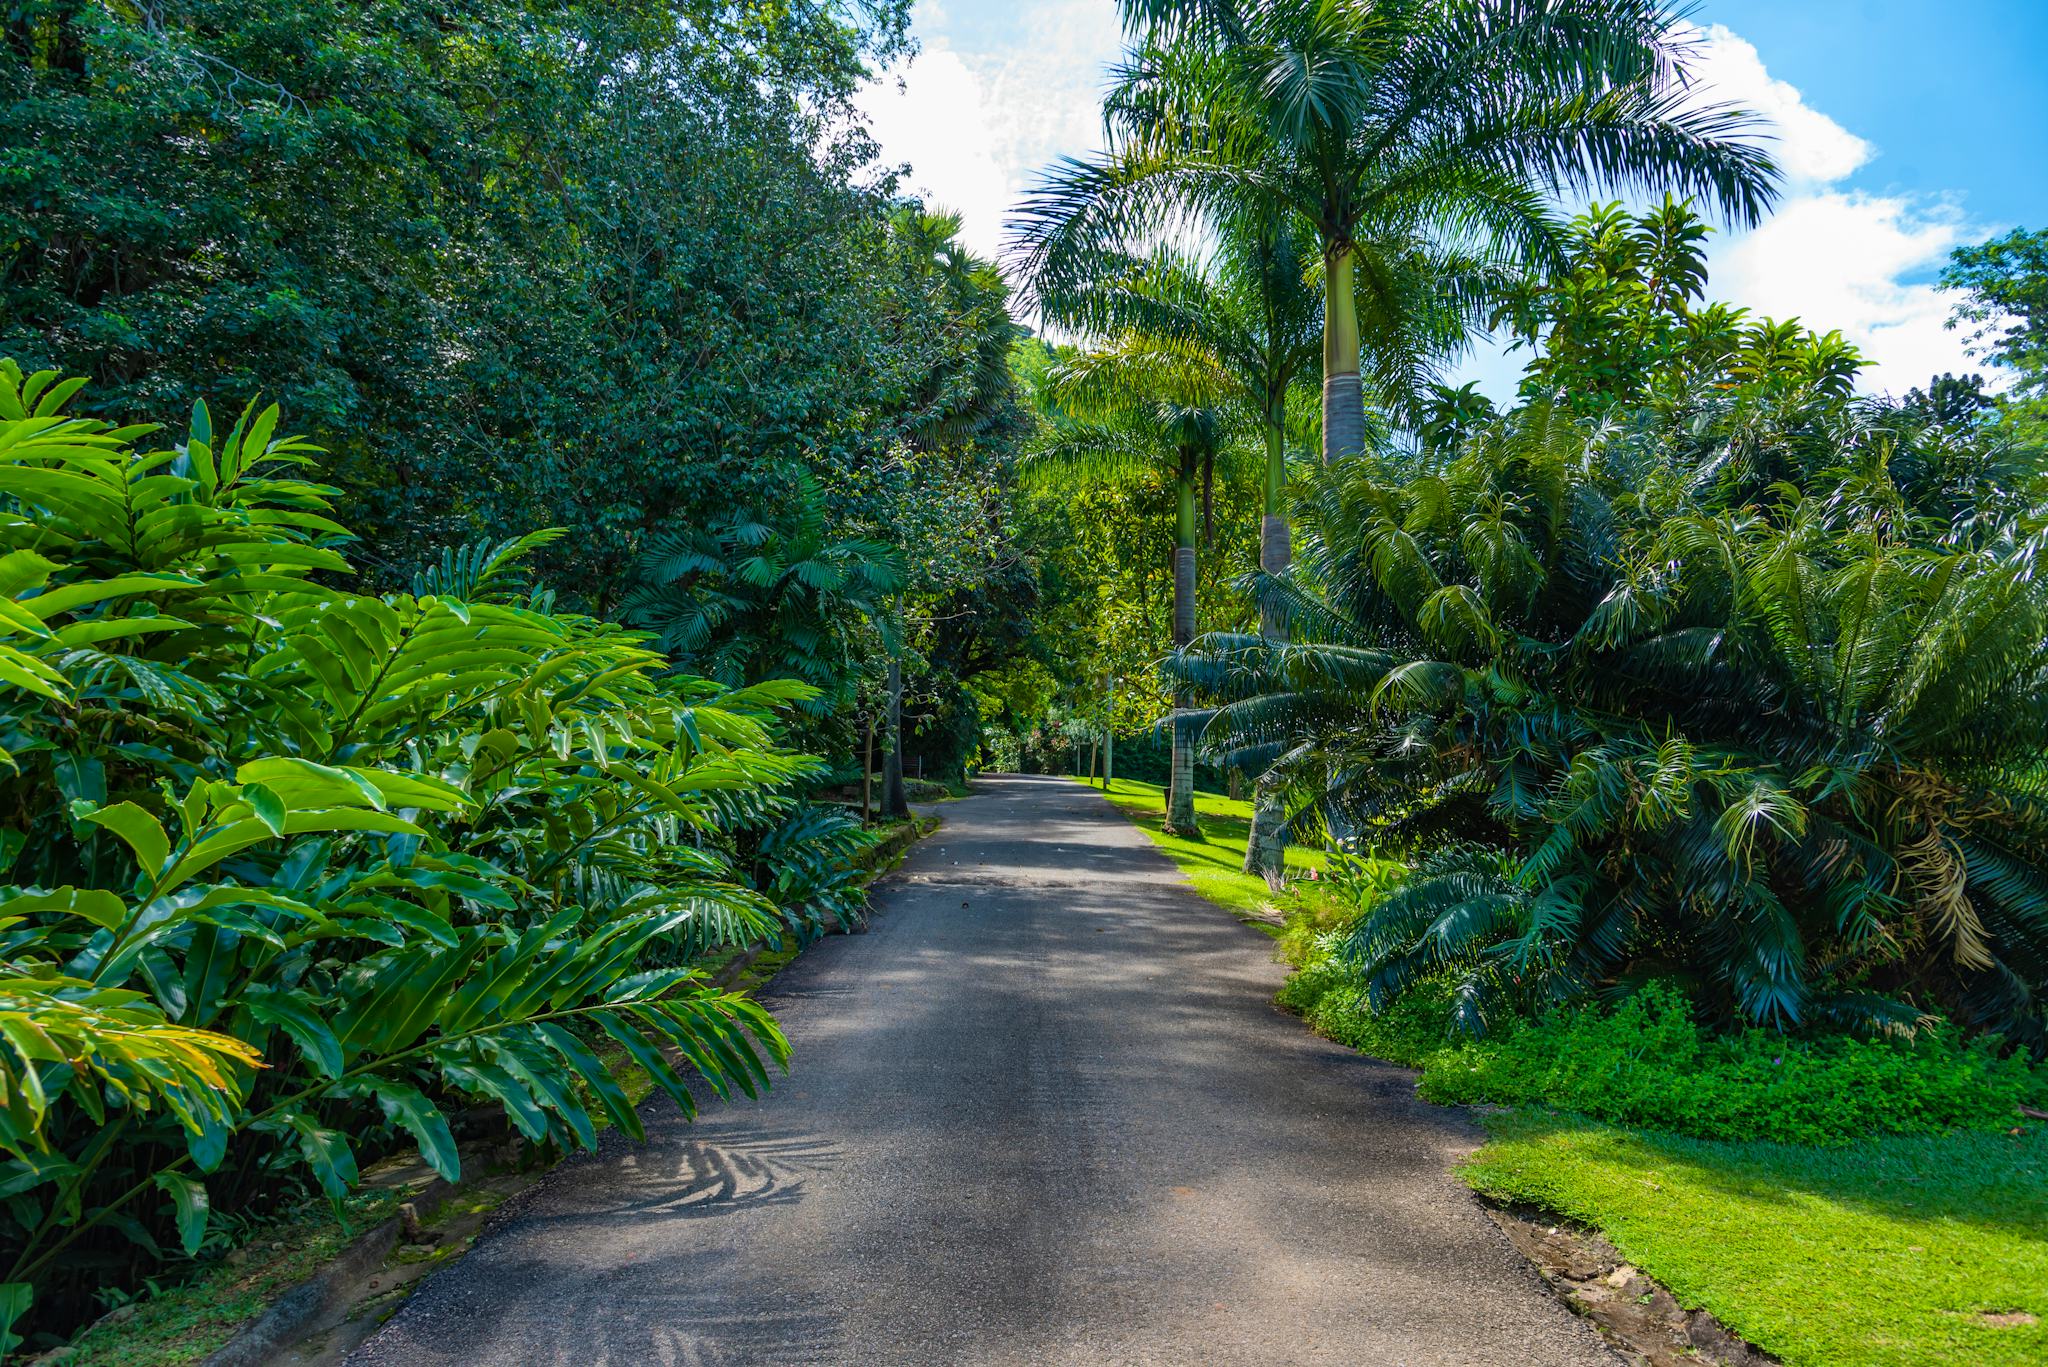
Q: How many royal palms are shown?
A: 3